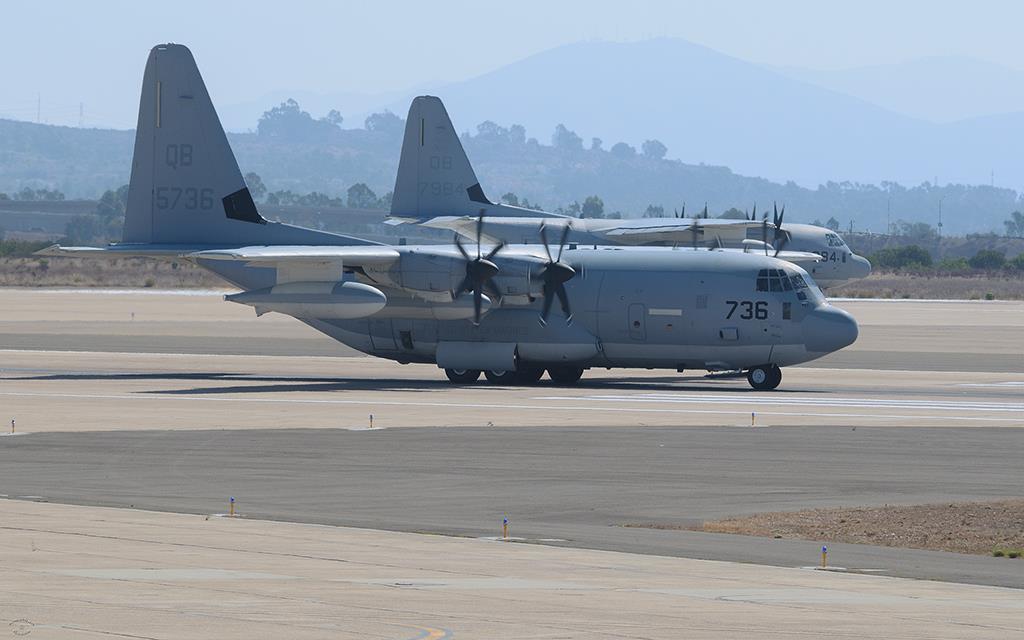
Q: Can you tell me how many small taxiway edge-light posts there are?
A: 6